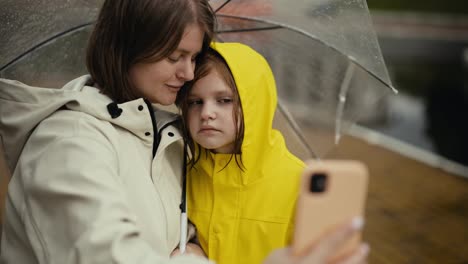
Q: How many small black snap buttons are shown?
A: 3